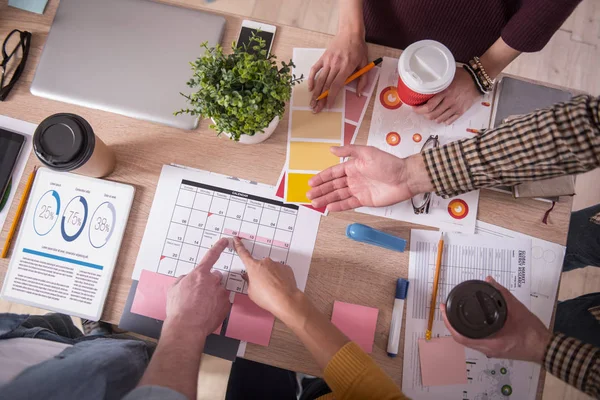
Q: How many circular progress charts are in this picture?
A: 3